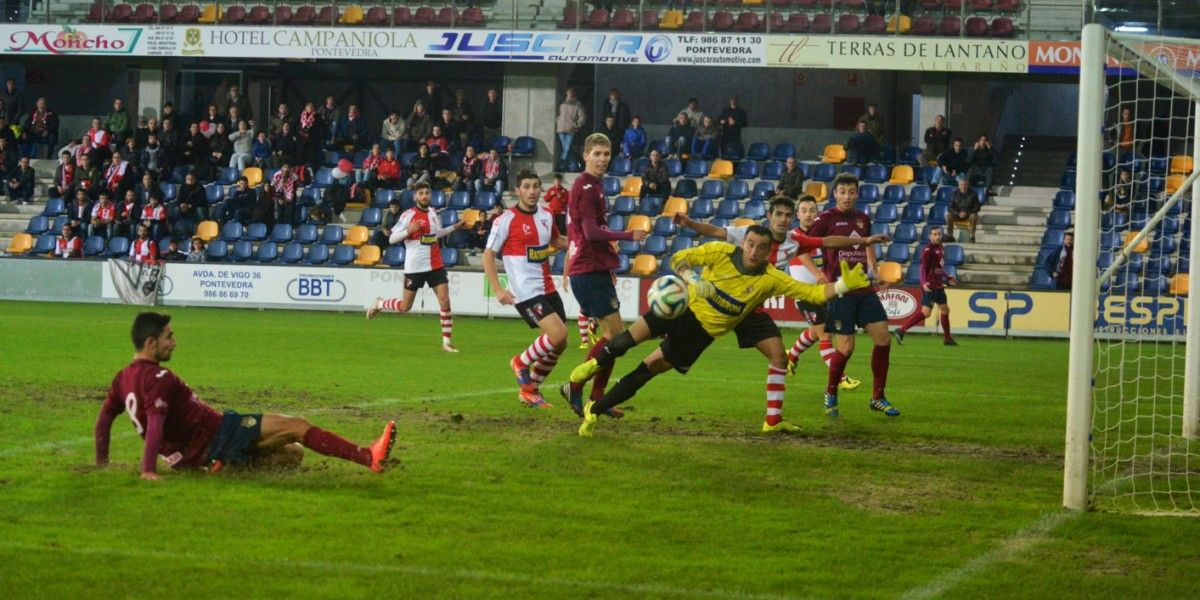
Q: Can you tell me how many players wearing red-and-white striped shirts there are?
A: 4